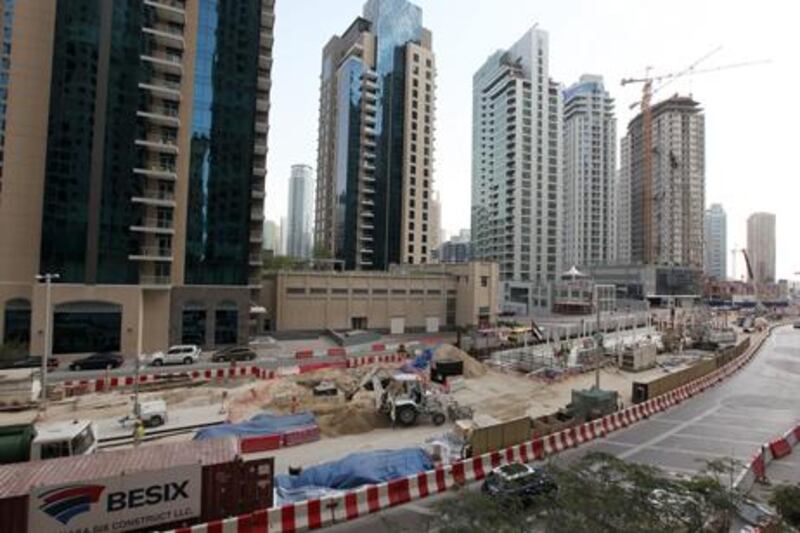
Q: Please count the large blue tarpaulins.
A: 2